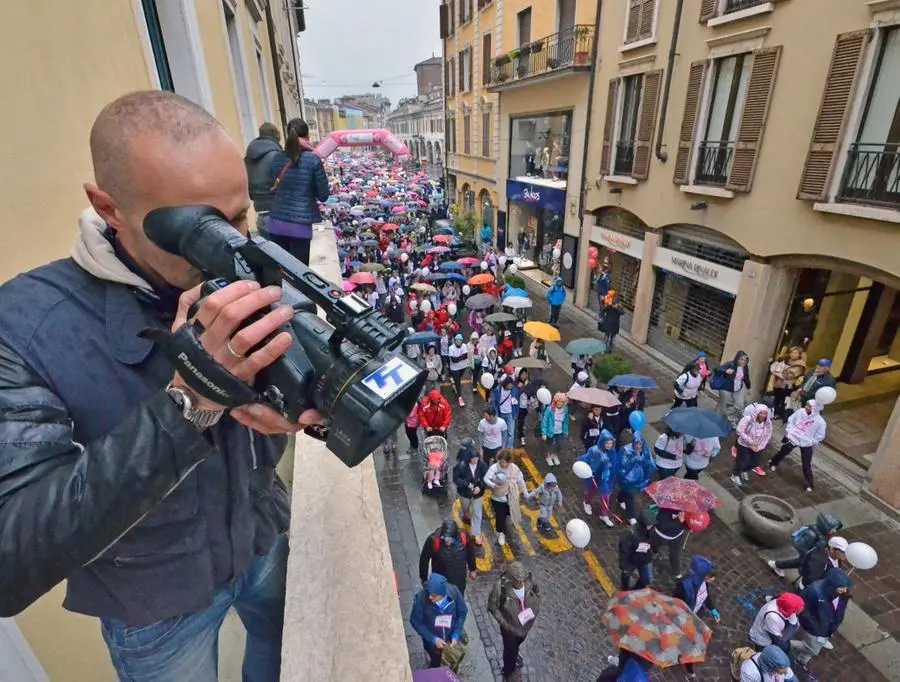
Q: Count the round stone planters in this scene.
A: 1